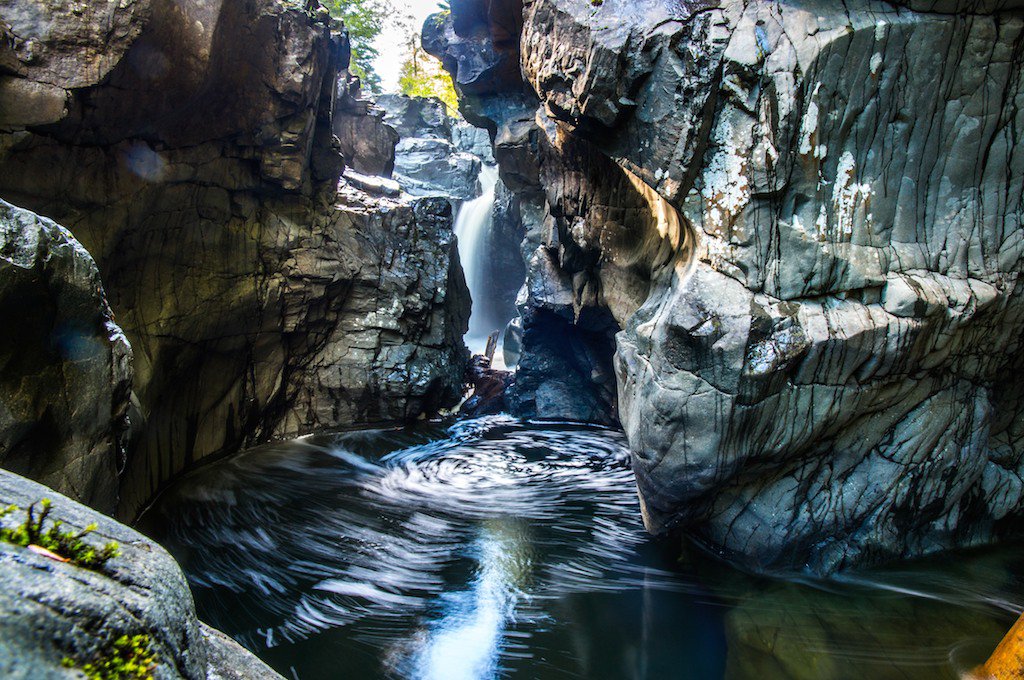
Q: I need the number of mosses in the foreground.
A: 2